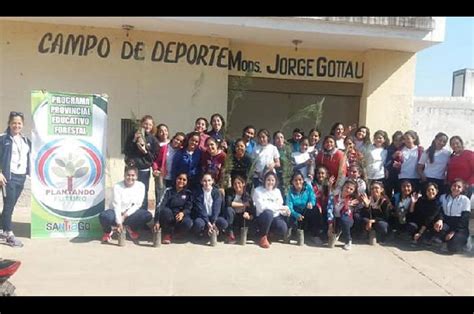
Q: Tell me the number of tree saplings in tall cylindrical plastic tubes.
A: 7